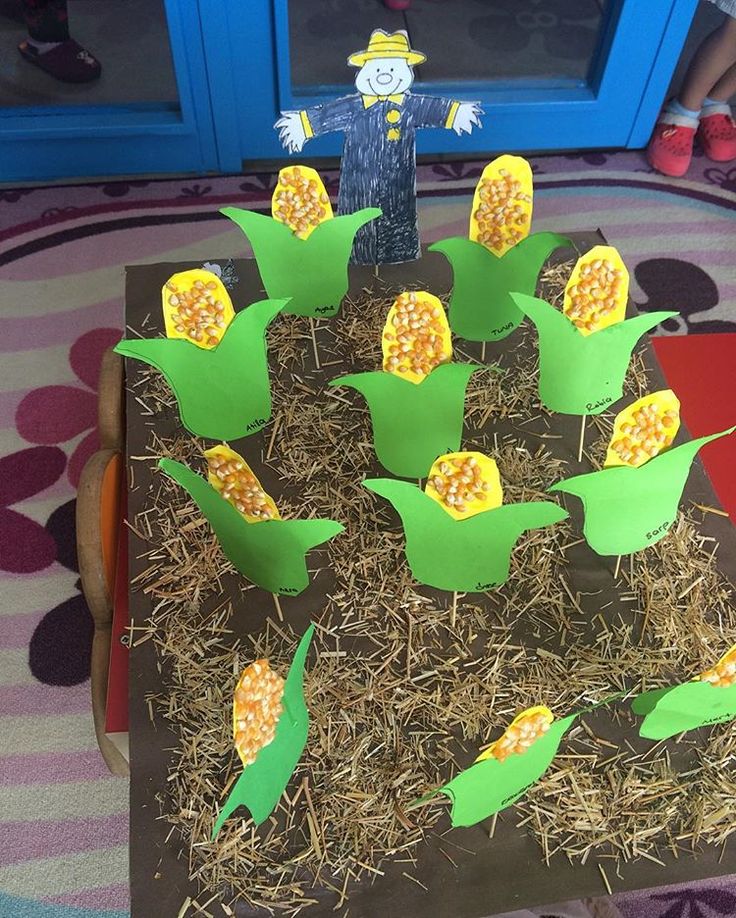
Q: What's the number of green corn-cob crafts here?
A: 11